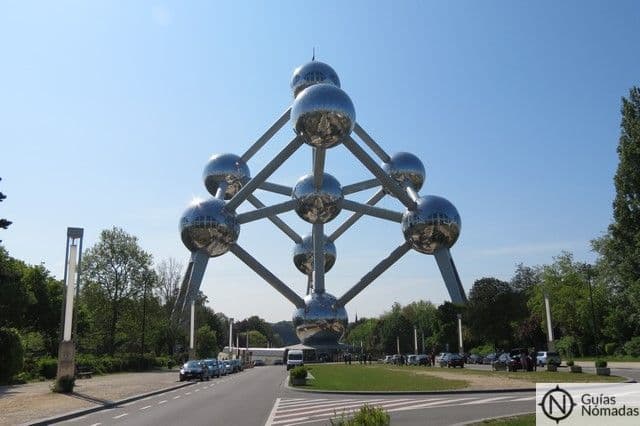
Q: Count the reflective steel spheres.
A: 9